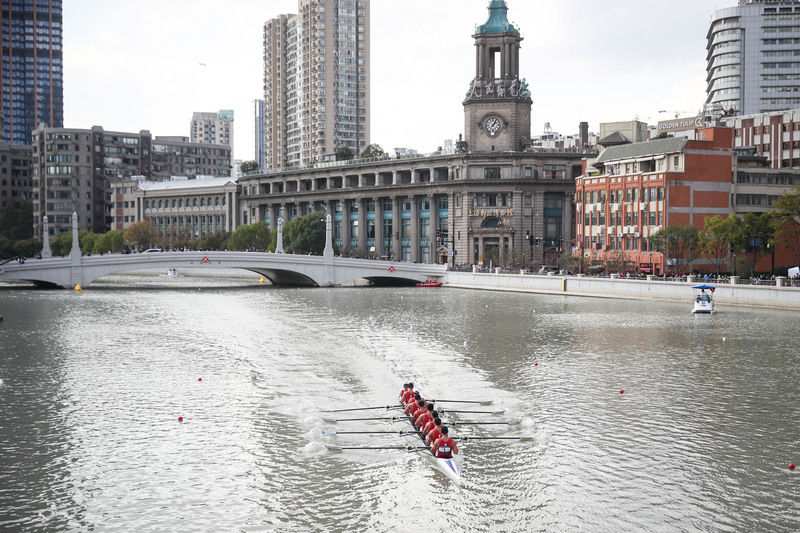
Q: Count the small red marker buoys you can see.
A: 5